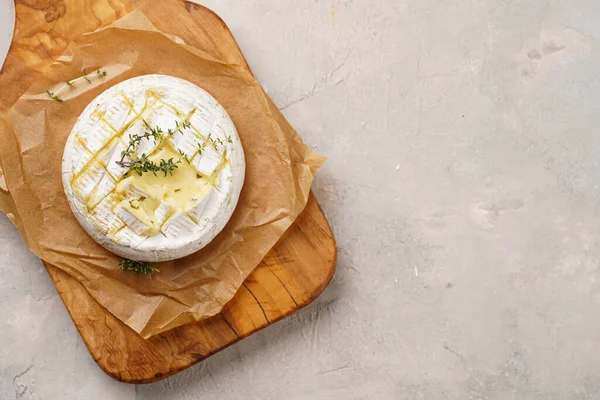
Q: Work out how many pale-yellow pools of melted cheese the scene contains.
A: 1